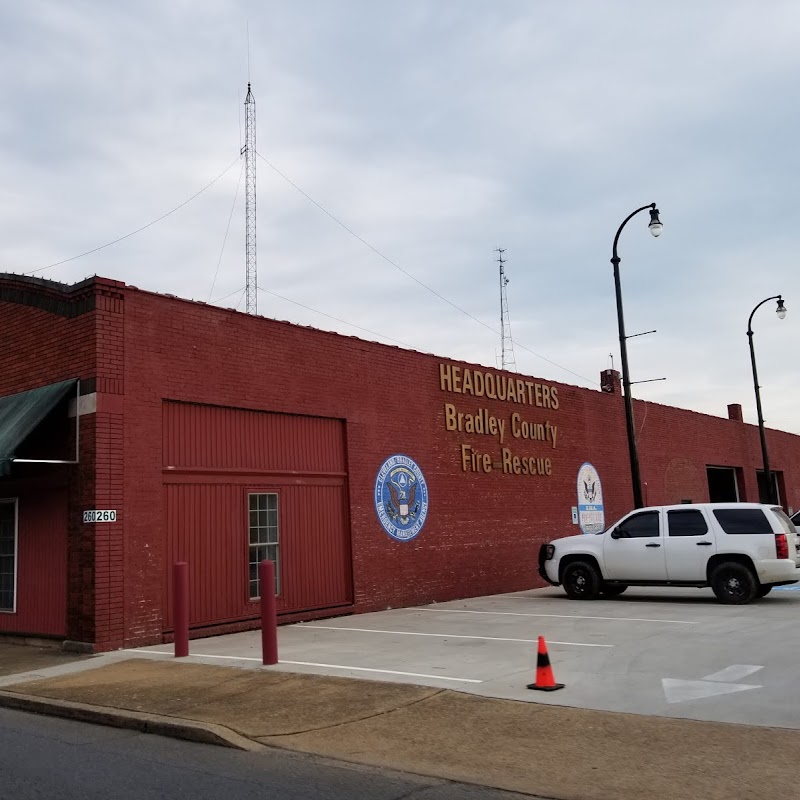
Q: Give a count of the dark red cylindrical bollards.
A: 2